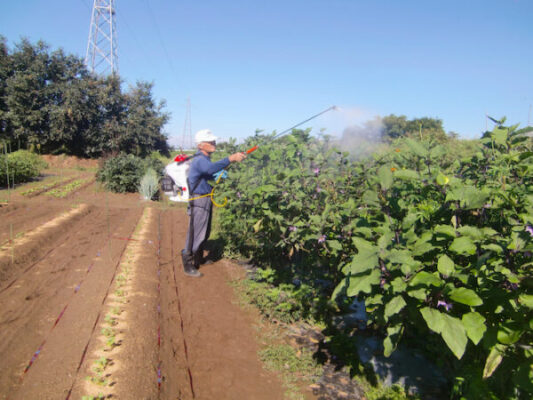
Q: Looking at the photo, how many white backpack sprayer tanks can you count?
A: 1